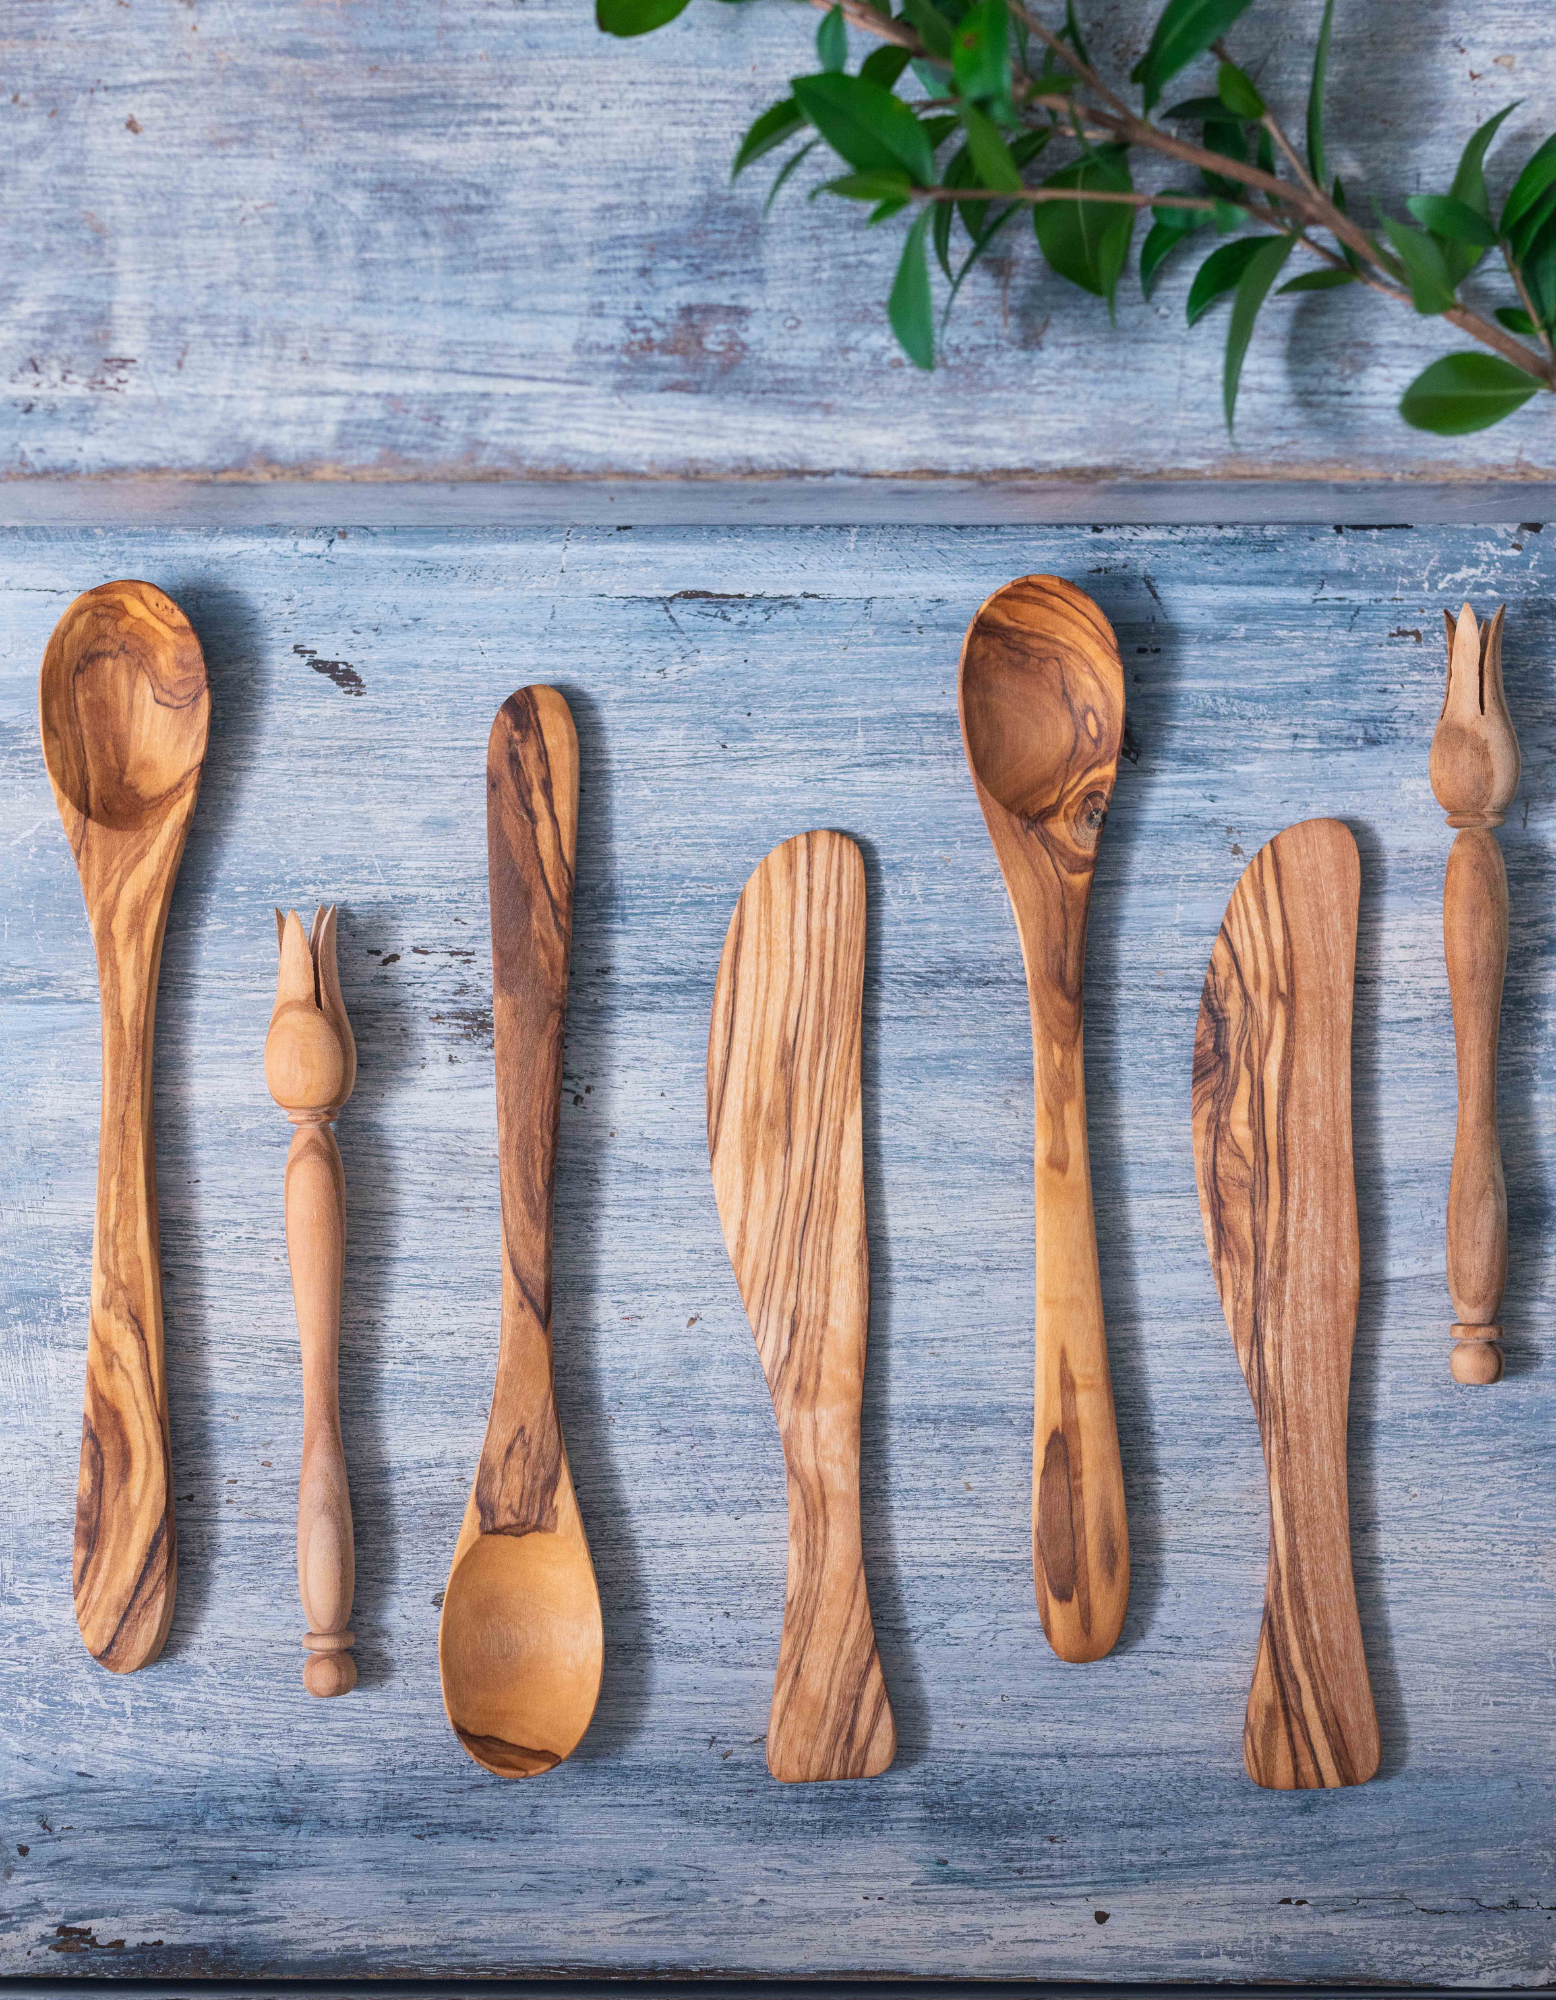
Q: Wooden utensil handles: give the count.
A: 7